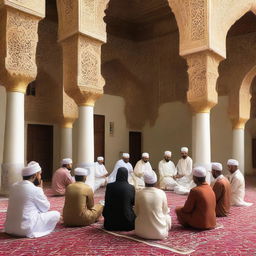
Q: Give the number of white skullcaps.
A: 12